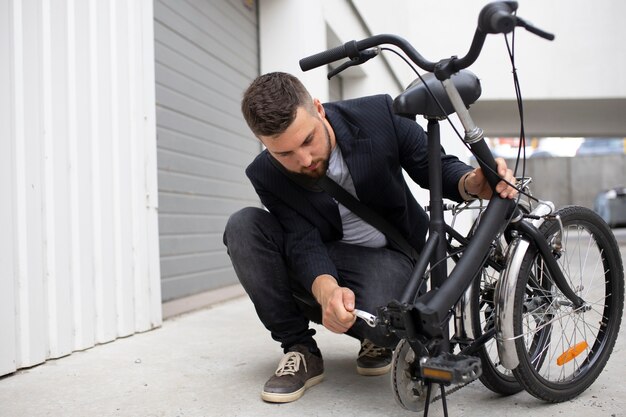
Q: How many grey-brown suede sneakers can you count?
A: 2